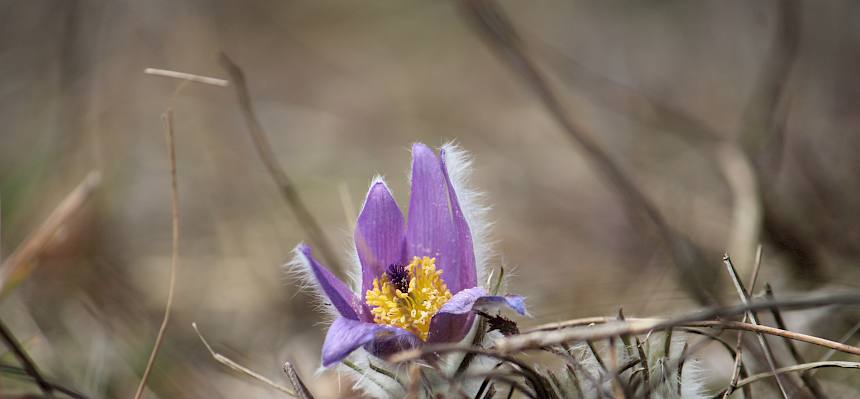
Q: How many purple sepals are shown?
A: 6